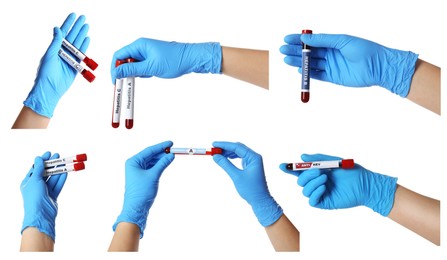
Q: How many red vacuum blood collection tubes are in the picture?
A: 9